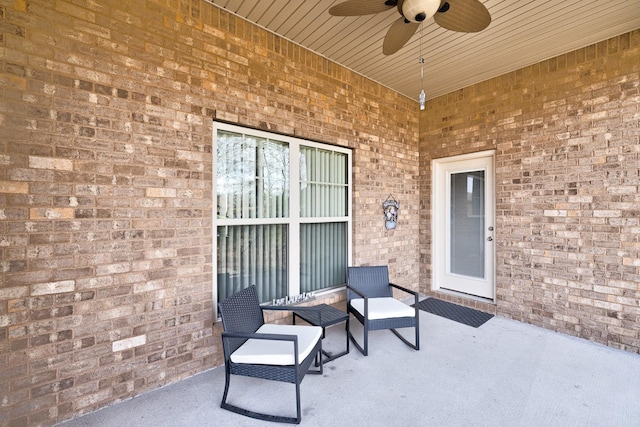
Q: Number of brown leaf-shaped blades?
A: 3